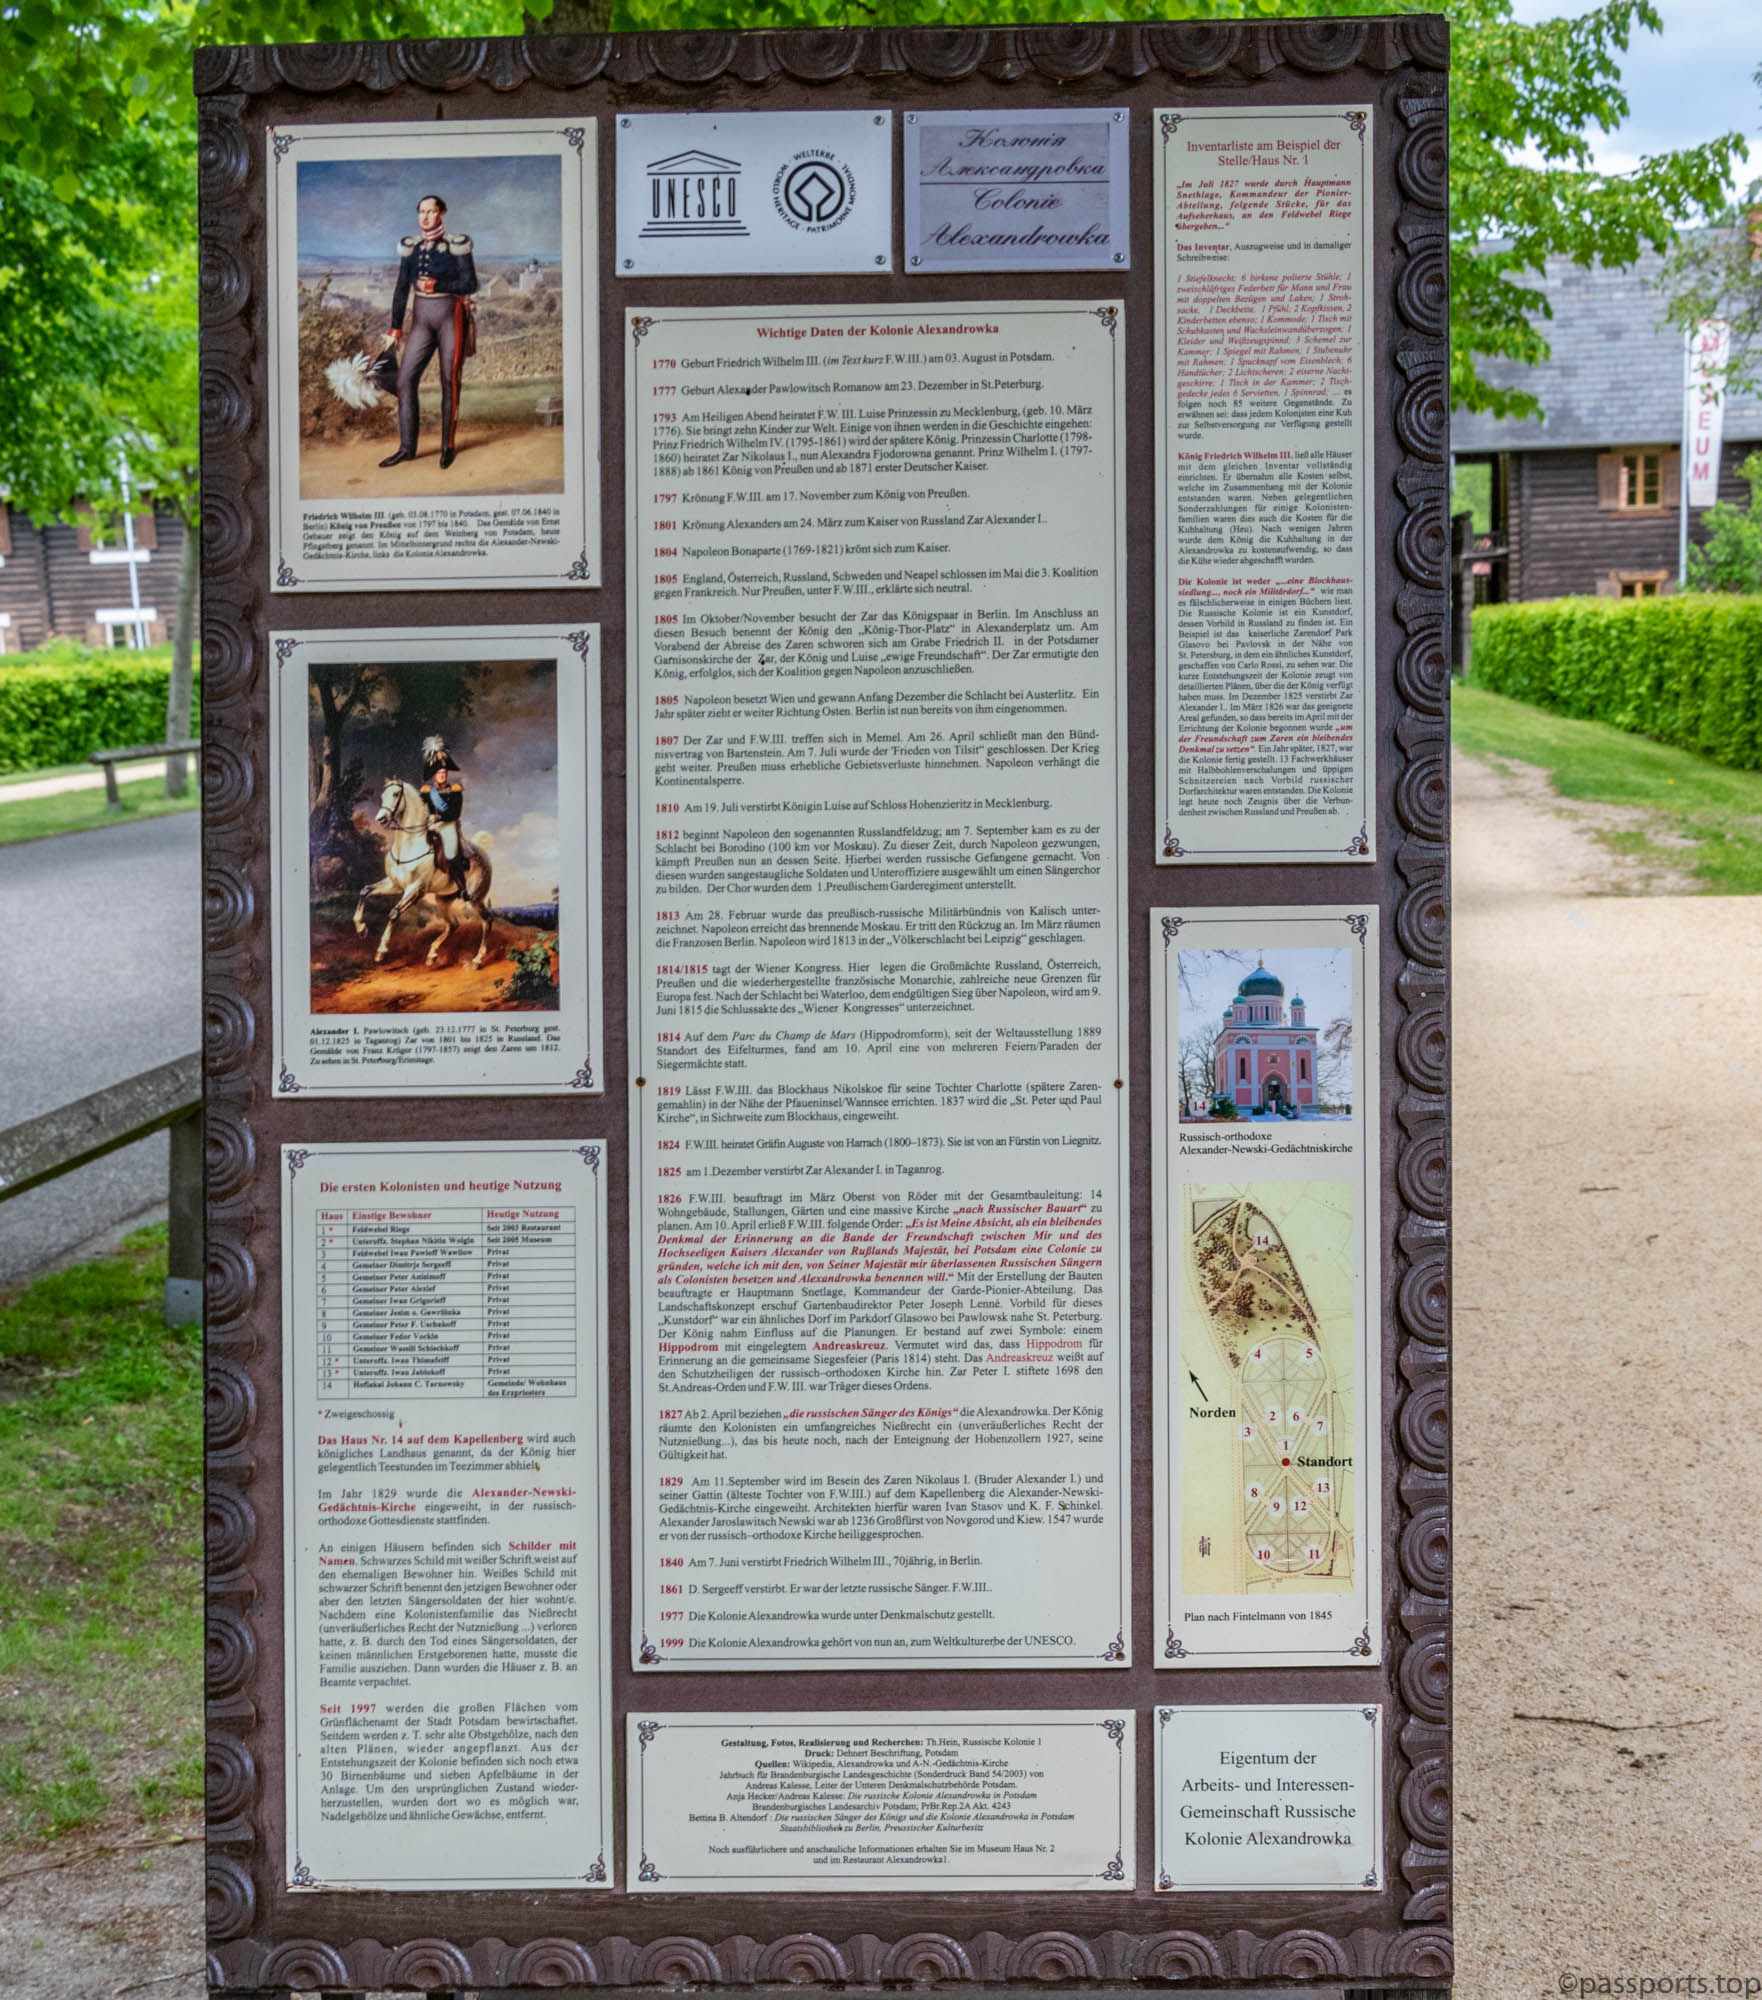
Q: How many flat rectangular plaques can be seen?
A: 10